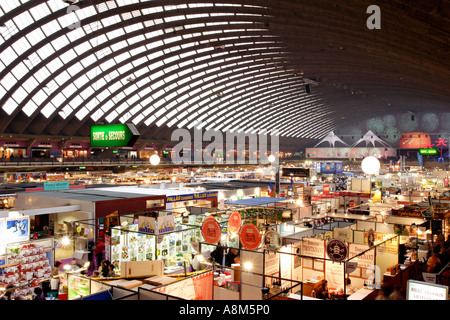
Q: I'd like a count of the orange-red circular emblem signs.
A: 3